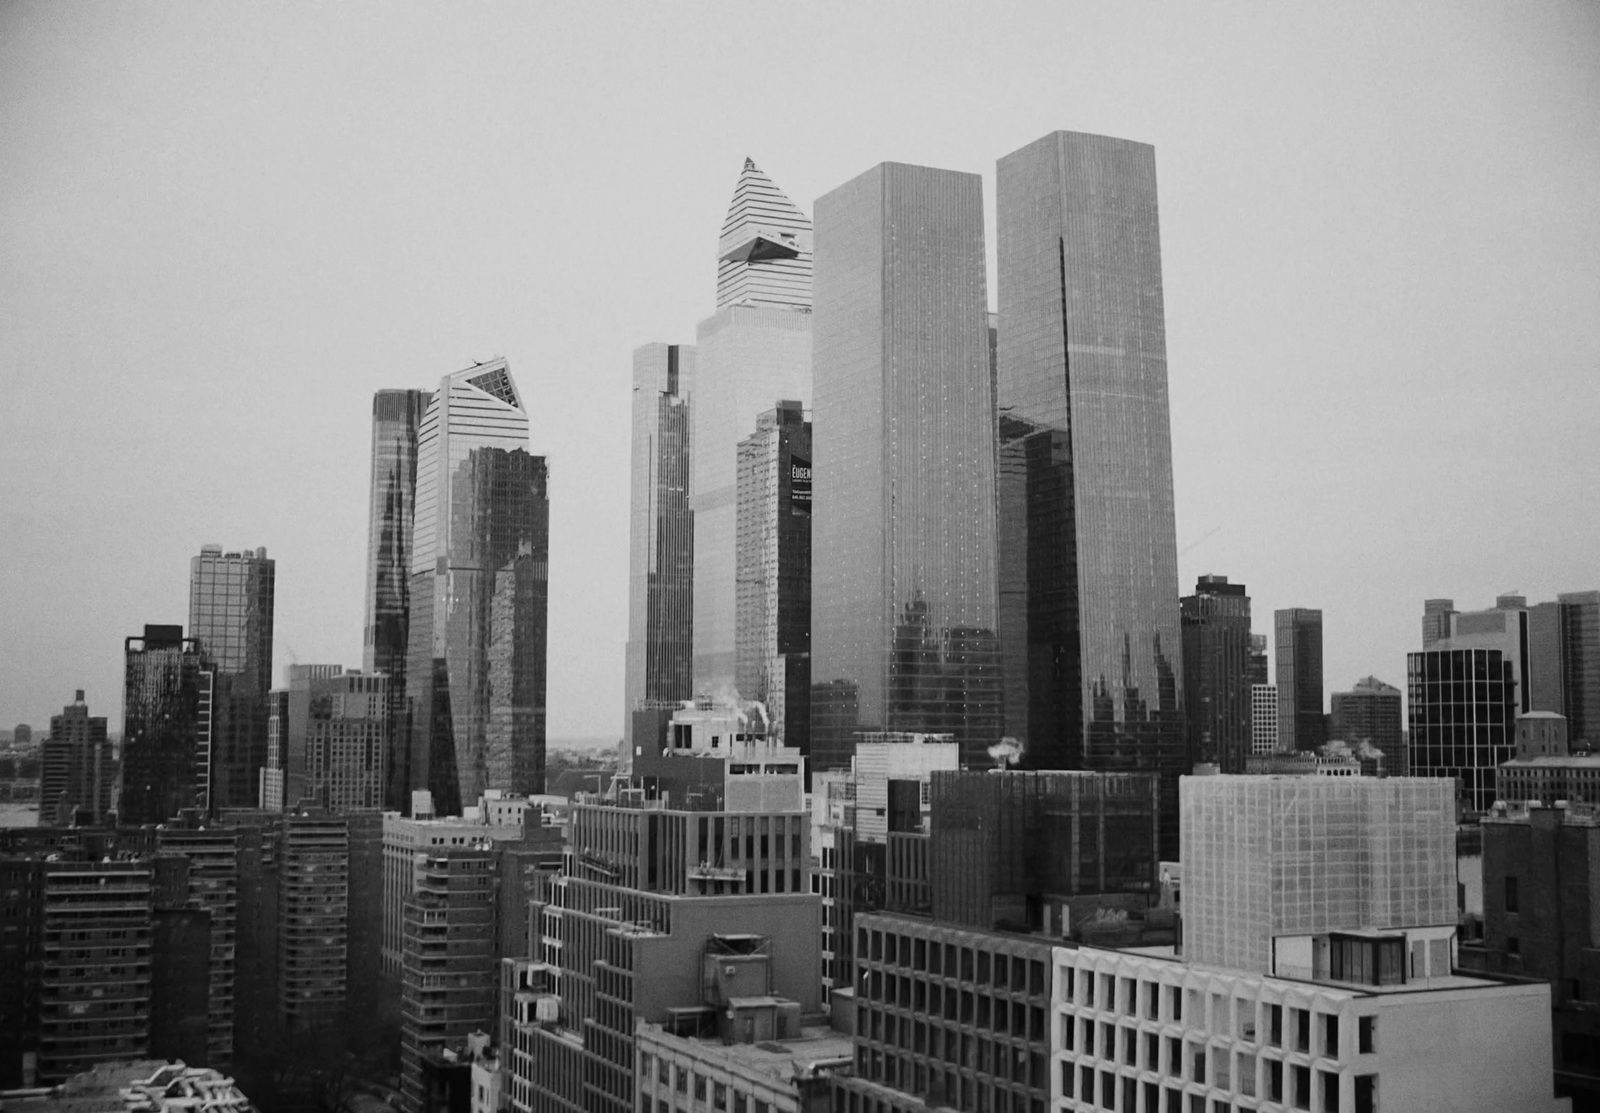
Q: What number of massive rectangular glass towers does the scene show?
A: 2